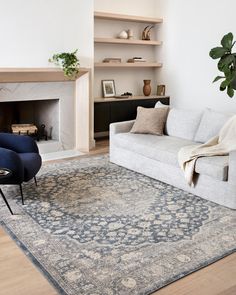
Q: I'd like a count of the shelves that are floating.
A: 3